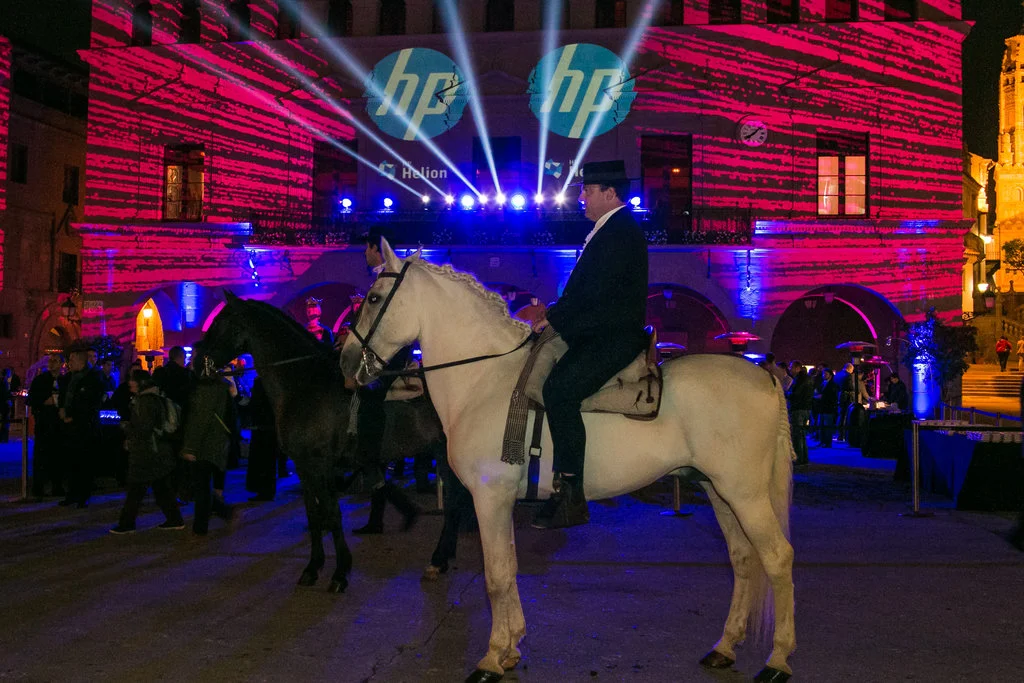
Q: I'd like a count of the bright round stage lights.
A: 11